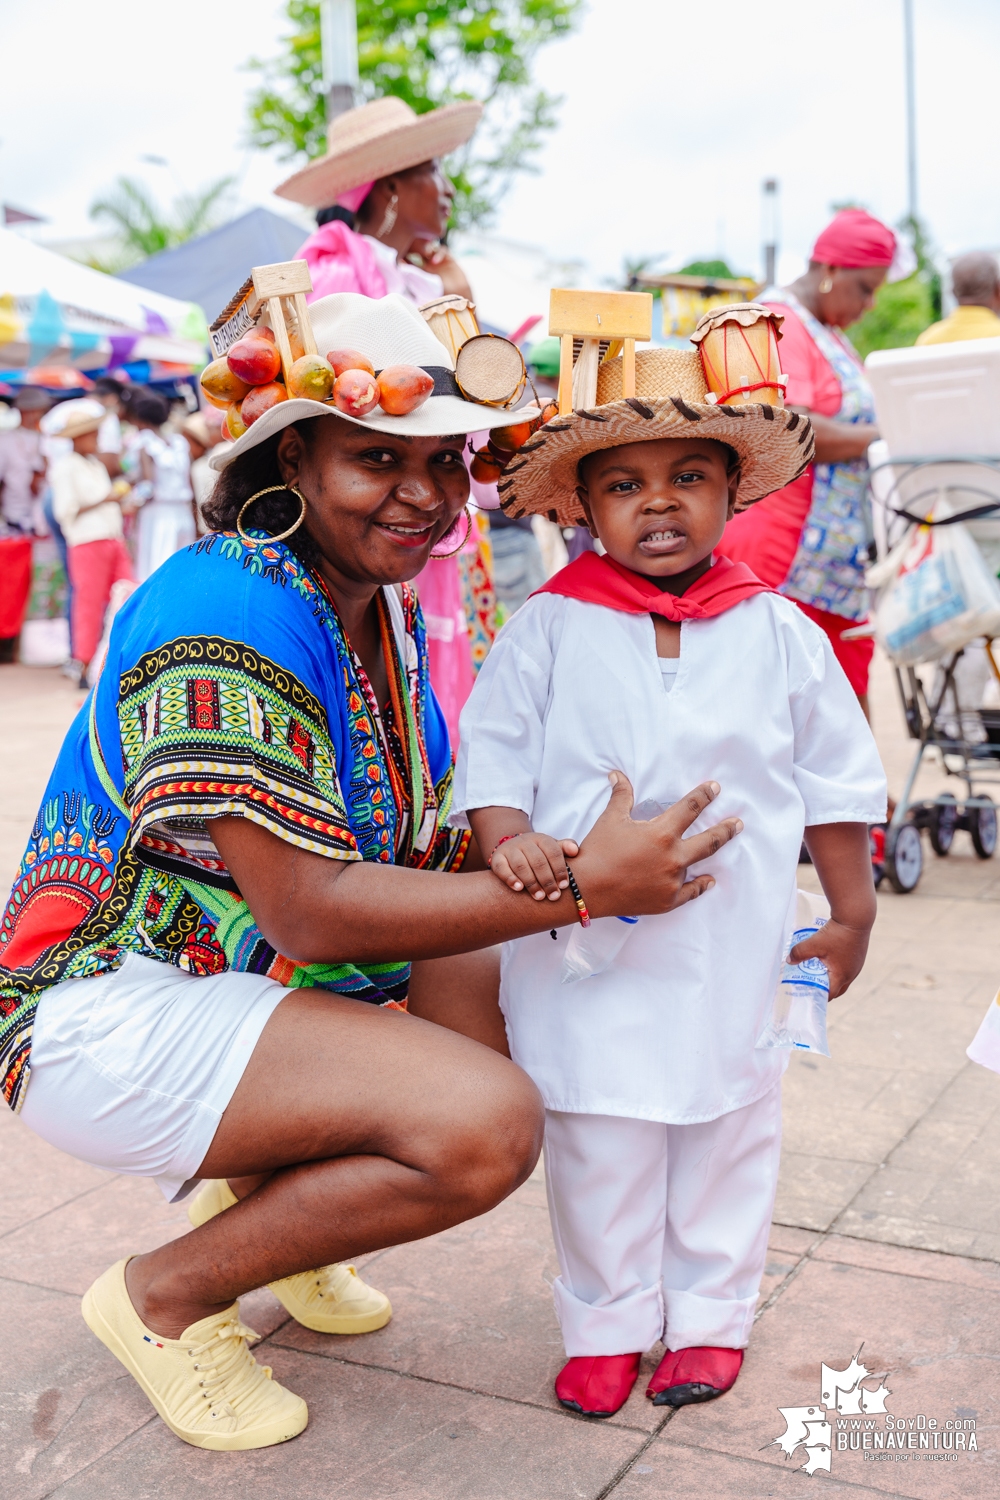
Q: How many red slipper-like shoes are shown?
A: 2